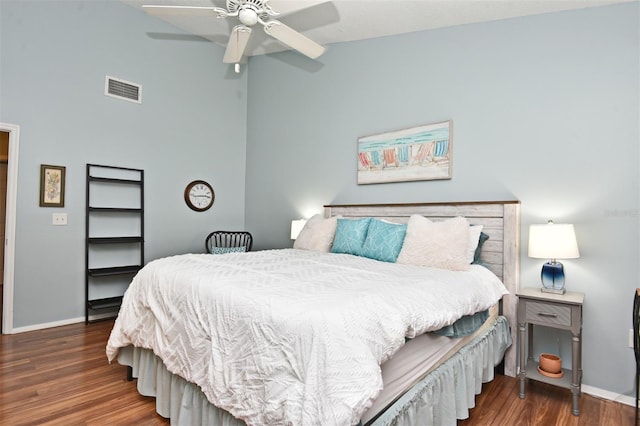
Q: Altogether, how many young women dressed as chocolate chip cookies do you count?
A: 0